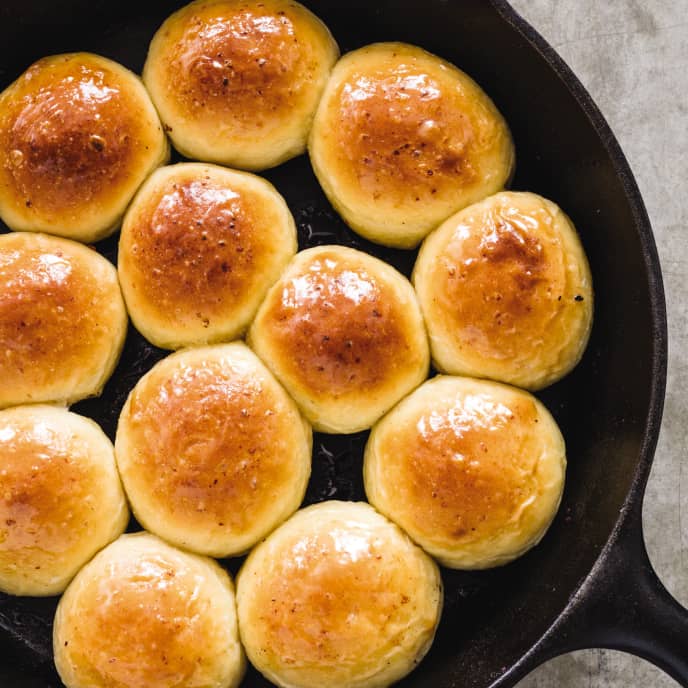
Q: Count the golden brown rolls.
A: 12